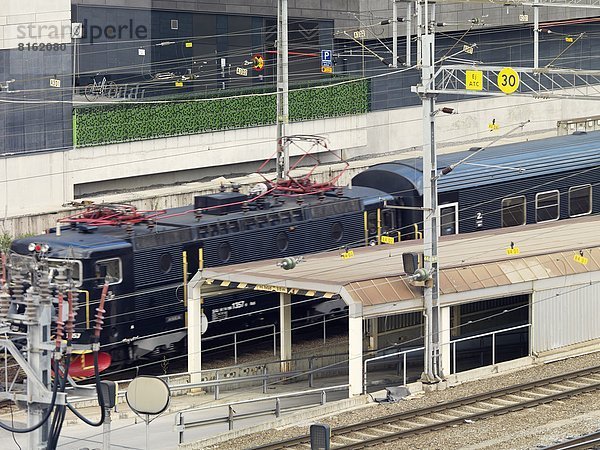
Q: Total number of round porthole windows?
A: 4